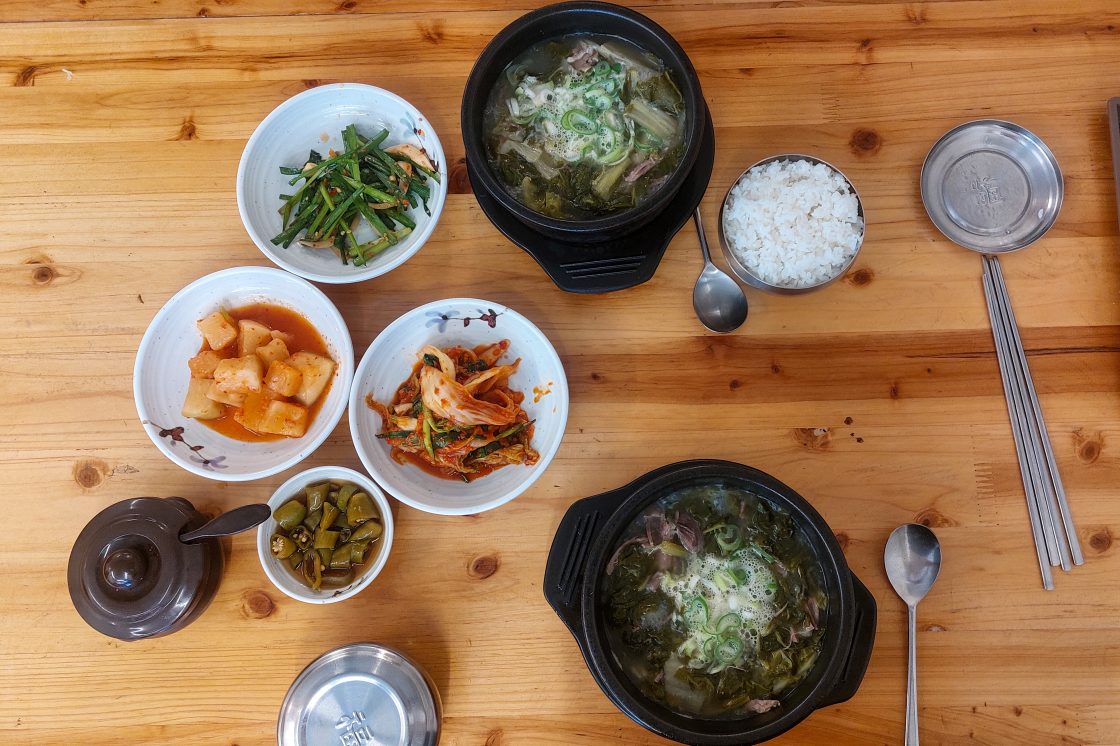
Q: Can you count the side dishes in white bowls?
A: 4